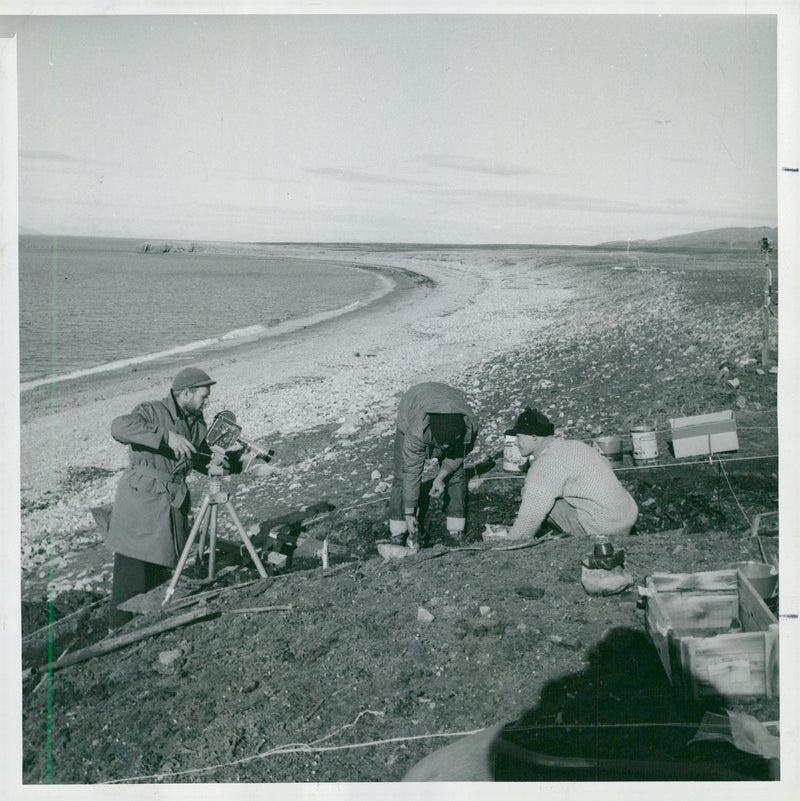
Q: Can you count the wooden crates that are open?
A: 1